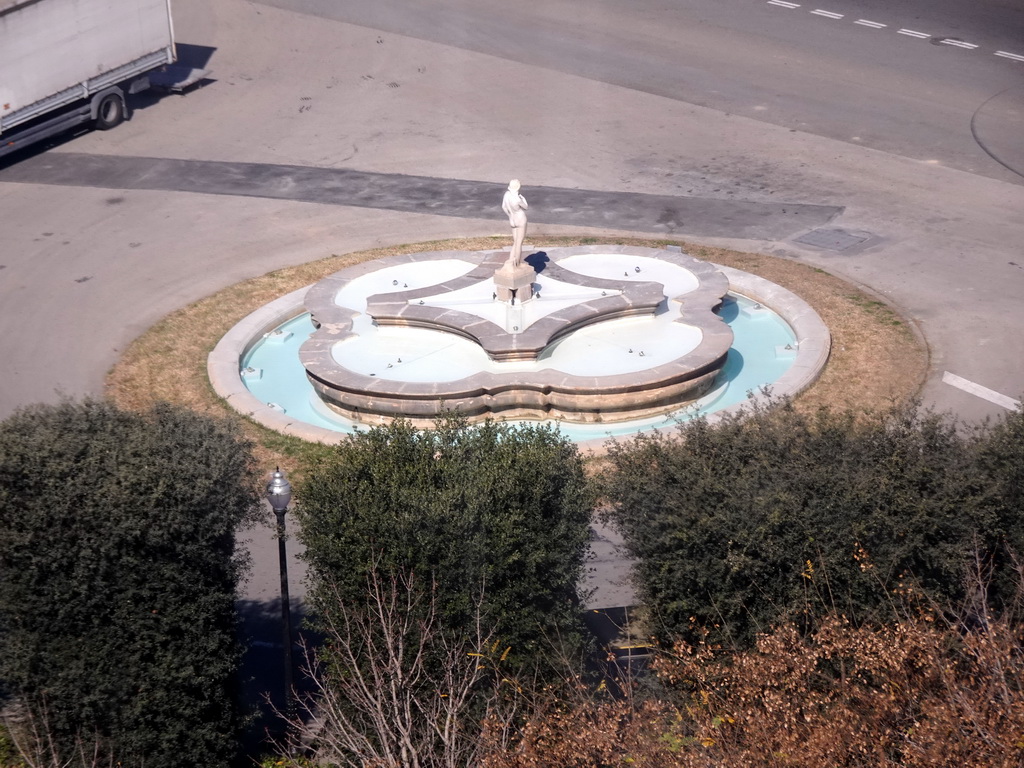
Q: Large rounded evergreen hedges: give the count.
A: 3